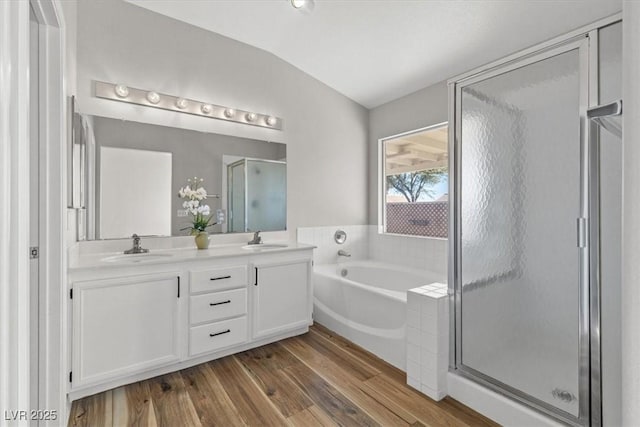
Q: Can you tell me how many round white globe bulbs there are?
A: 7